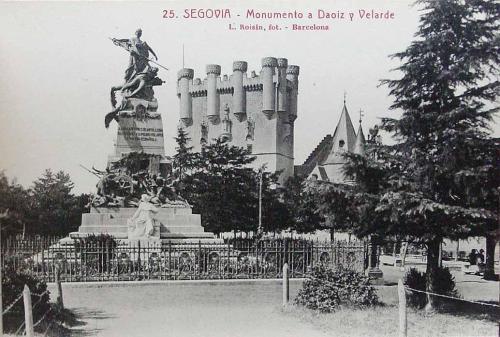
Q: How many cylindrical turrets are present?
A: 6